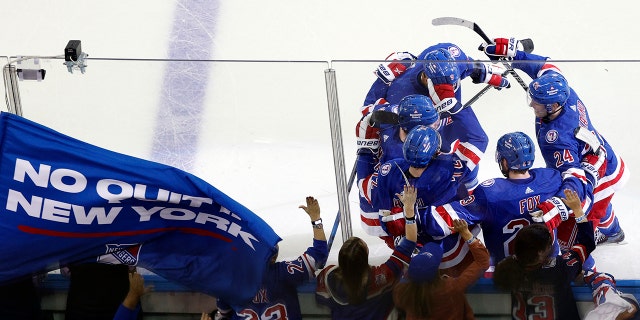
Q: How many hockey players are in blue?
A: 5